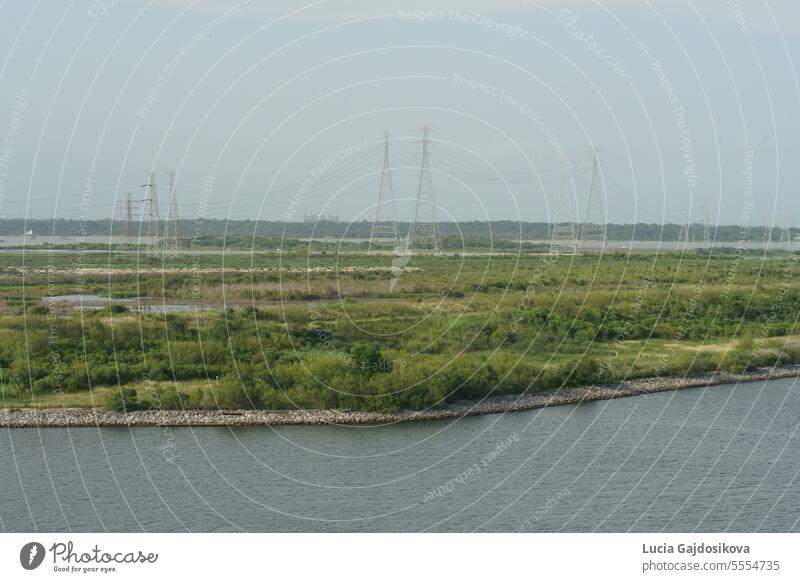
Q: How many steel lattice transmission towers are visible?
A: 11